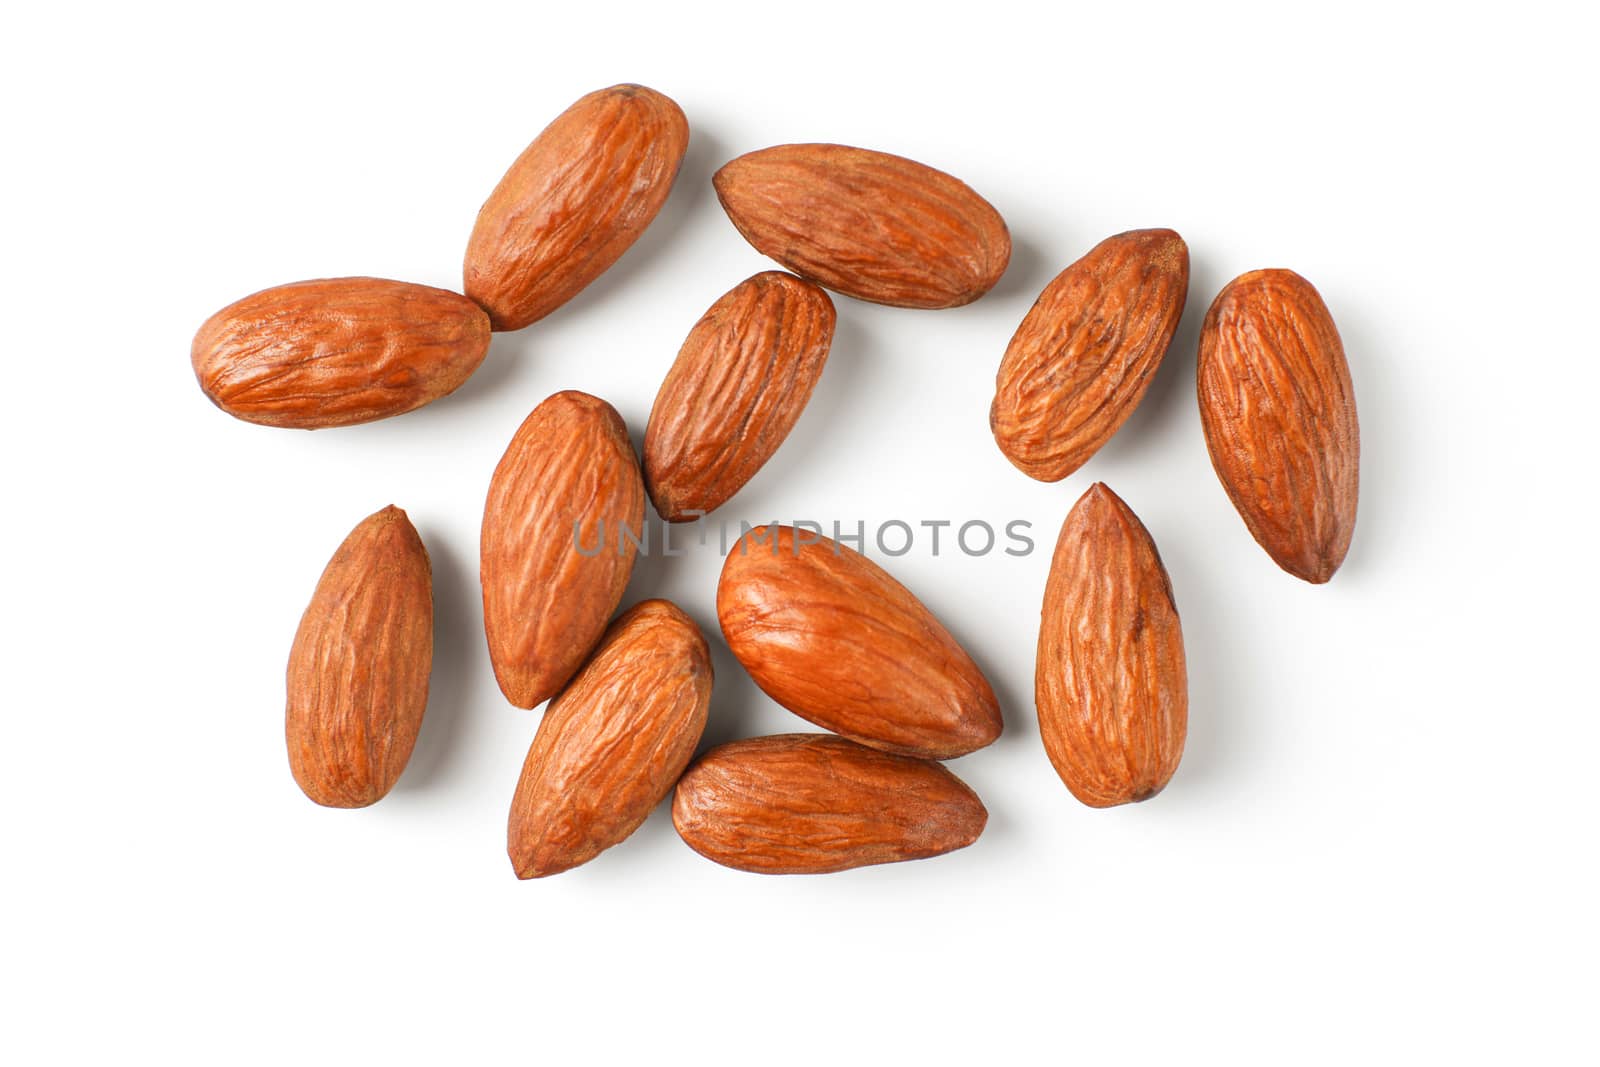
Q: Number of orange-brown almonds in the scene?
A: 12